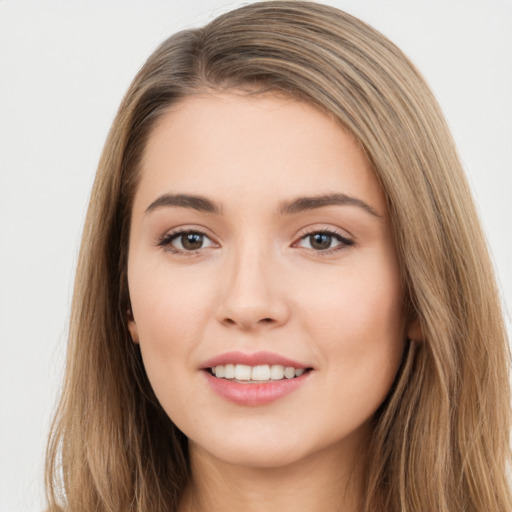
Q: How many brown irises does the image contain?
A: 2